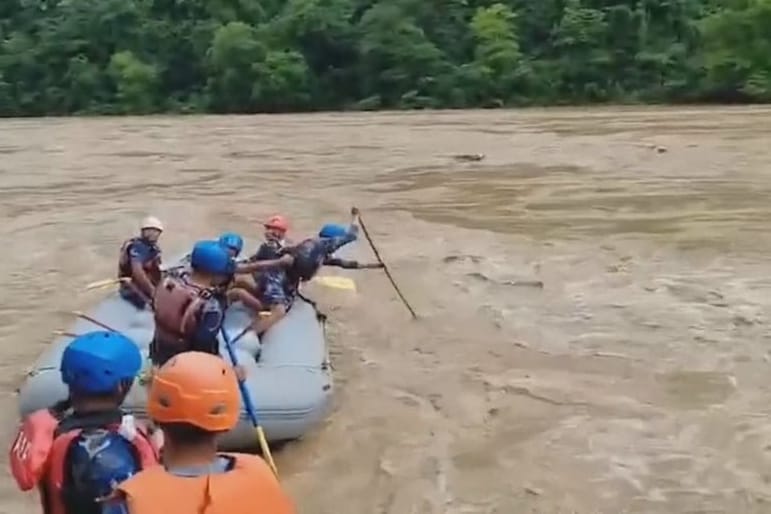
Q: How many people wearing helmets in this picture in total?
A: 7